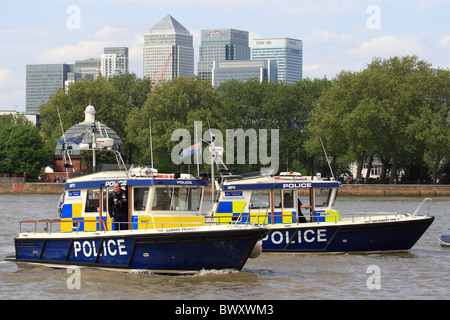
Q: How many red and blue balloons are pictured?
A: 0